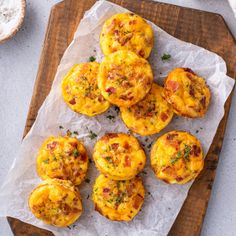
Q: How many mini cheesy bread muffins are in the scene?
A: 10